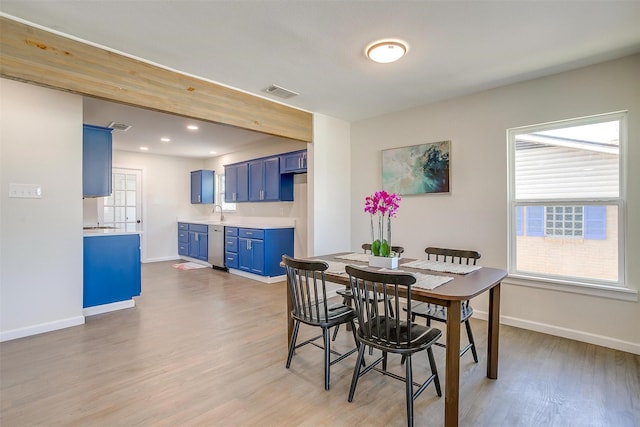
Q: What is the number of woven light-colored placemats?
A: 4